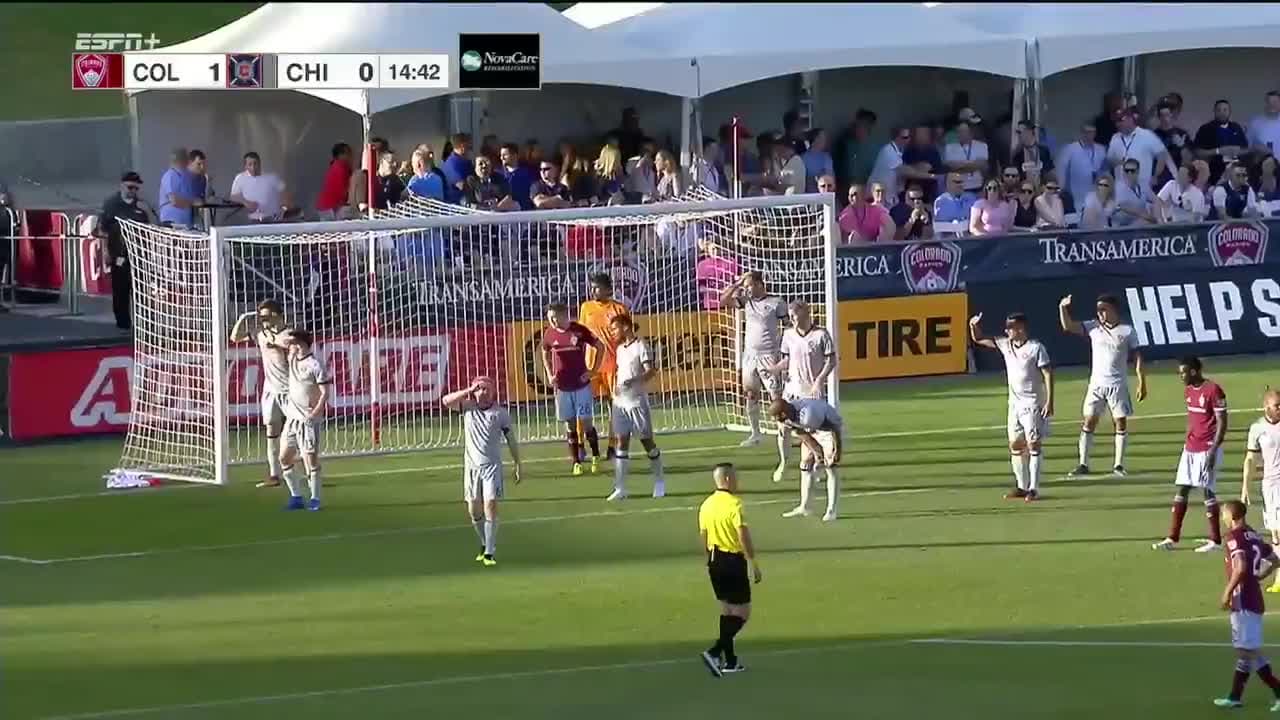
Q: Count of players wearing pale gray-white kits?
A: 10